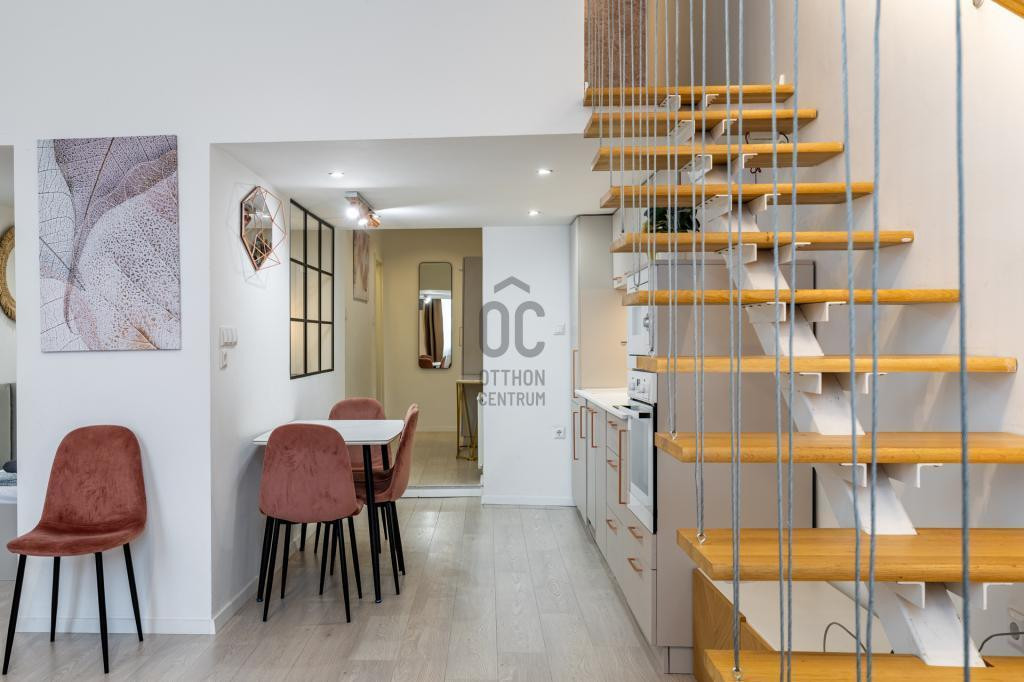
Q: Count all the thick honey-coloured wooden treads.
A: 10